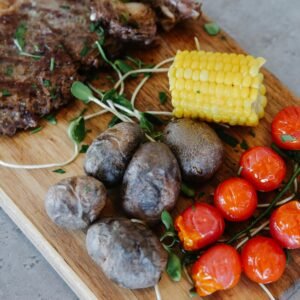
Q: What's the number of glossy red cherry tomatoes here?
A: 7